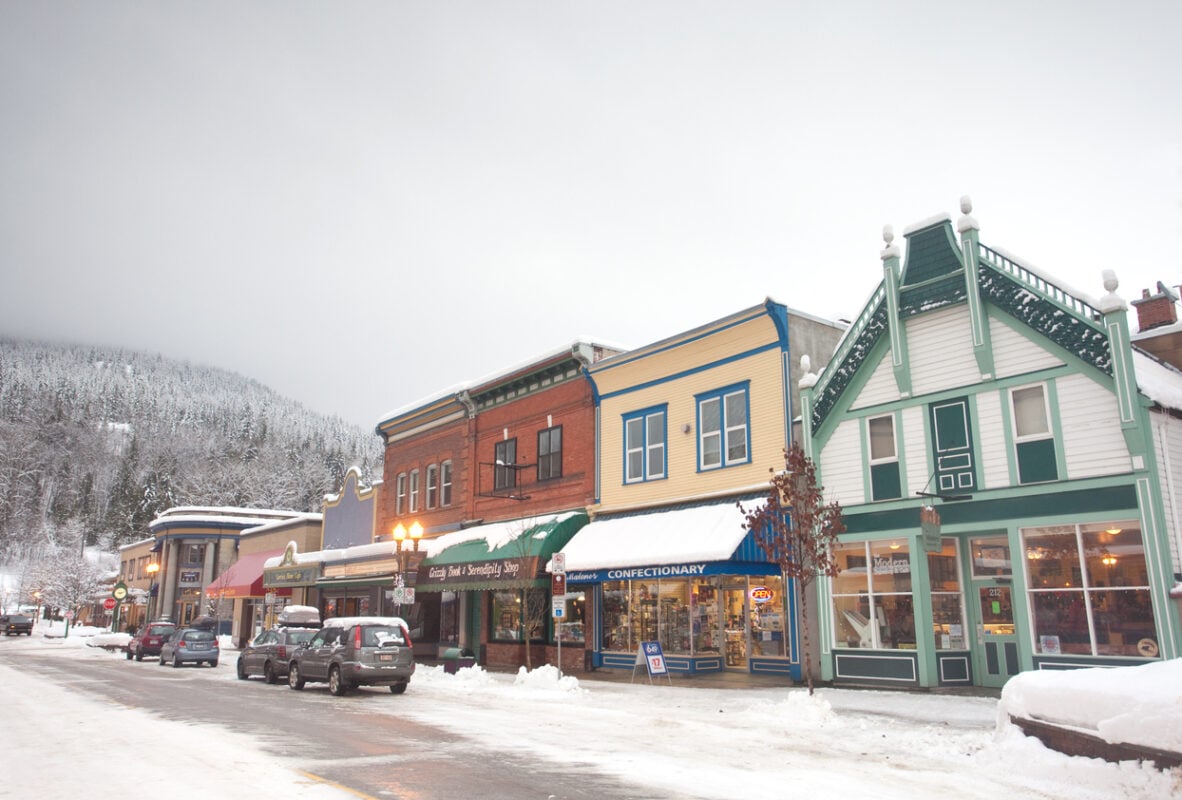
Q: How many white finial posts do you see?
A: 4